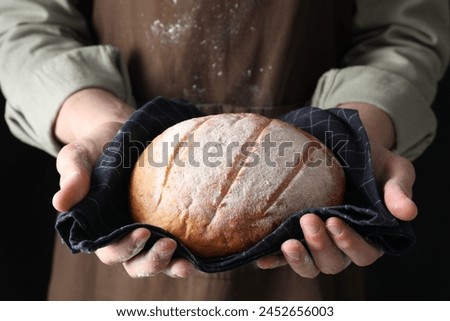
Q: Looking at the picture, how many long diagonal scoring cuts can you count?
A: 3